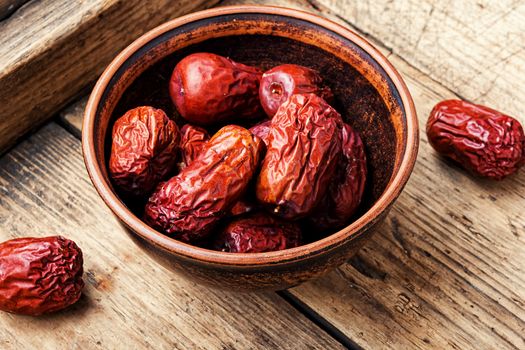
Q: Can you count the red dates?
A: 11